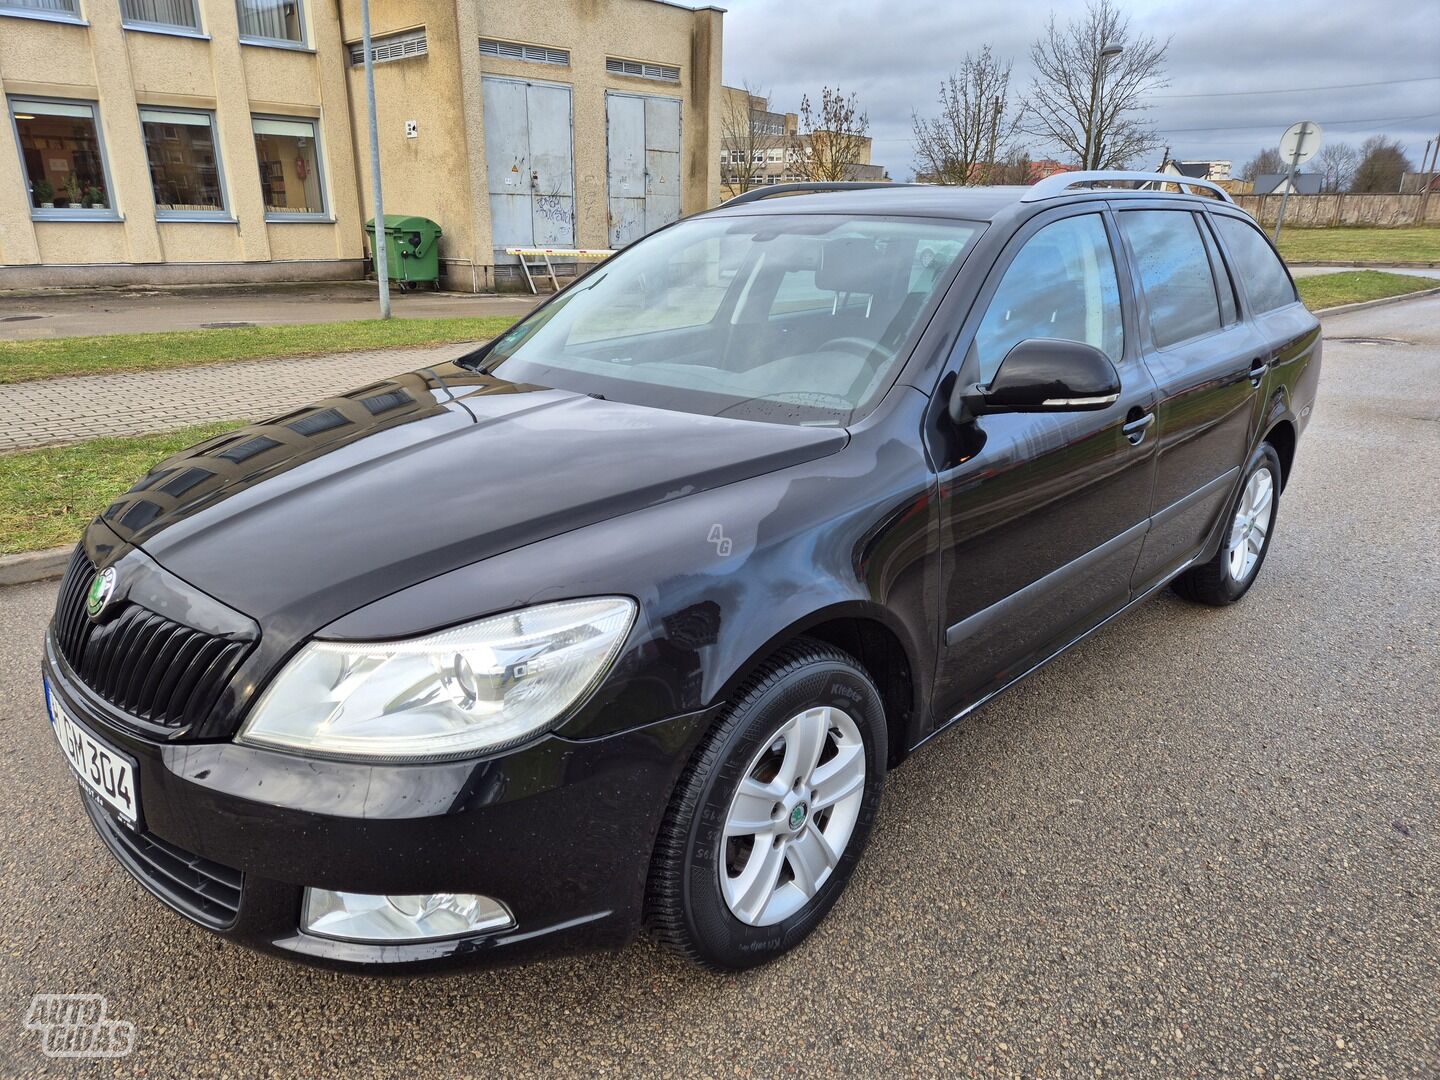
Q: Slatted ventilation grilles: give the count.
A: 3